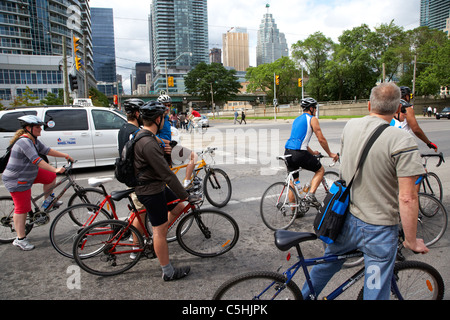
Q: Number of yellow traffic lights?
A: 5